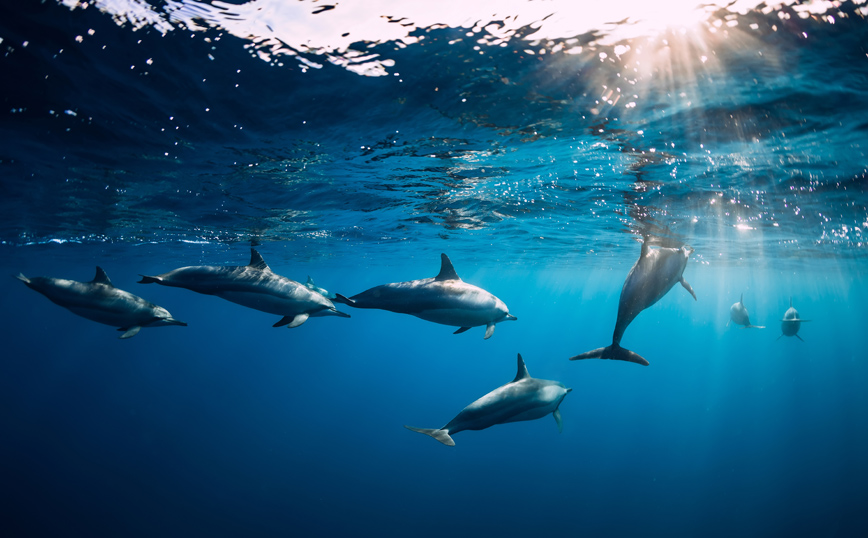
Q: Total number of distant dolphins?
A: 2